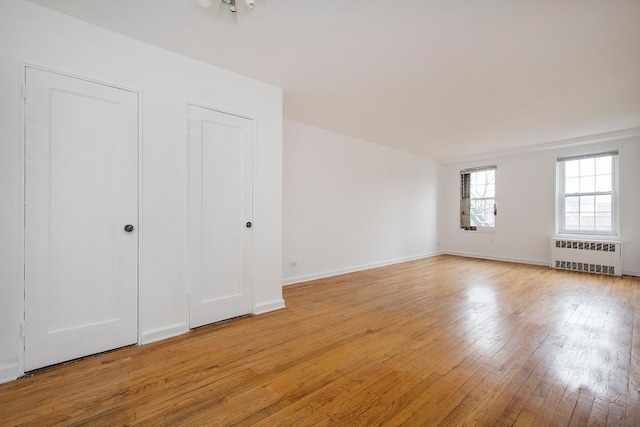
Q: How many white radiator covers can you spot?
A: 1